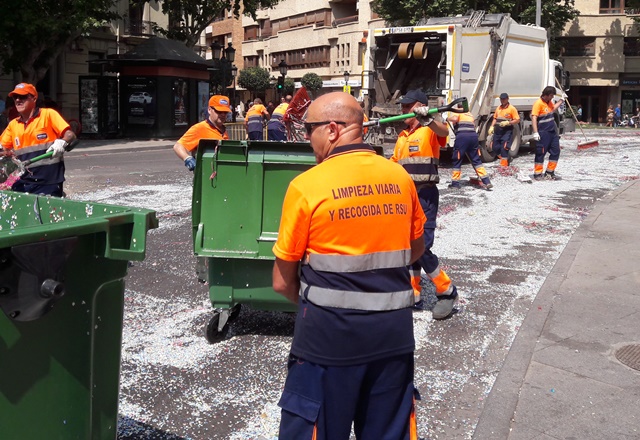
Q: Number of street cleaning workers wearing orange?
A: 9